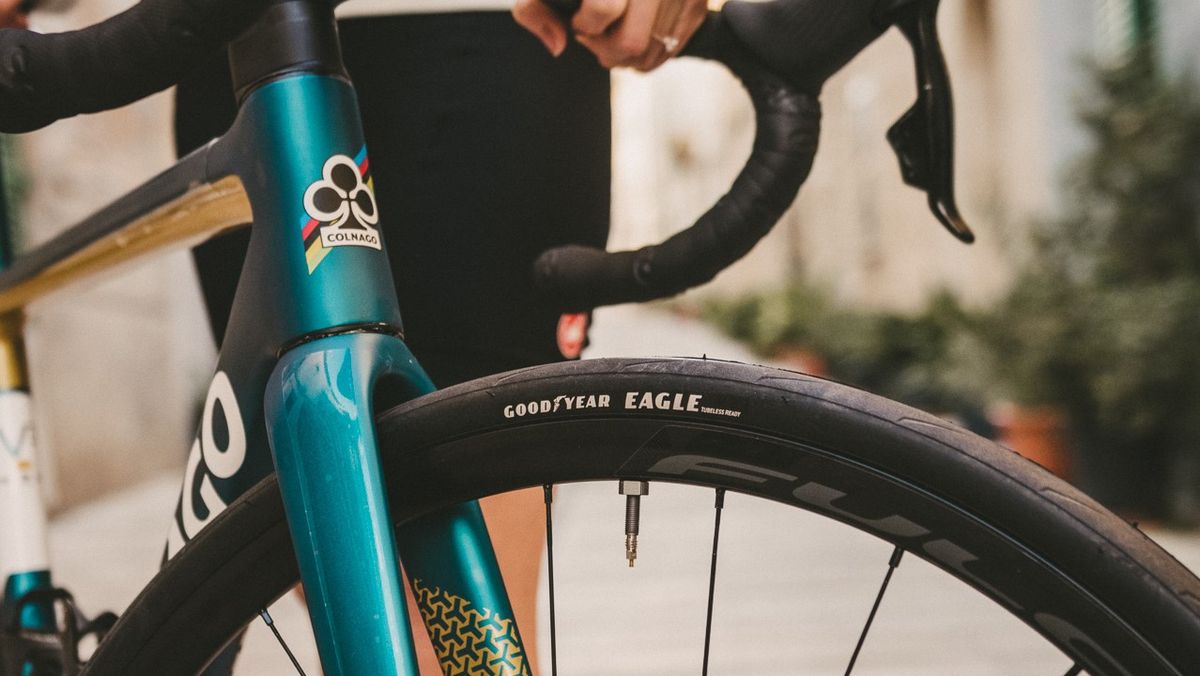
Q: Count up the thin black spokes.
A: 5